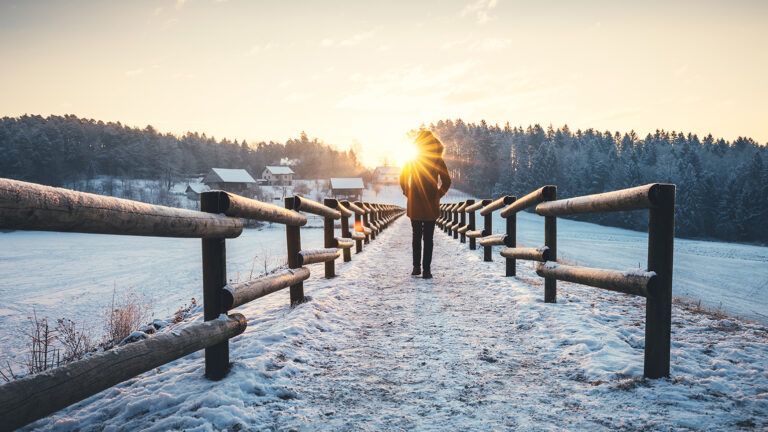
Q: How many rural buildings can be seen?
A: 5